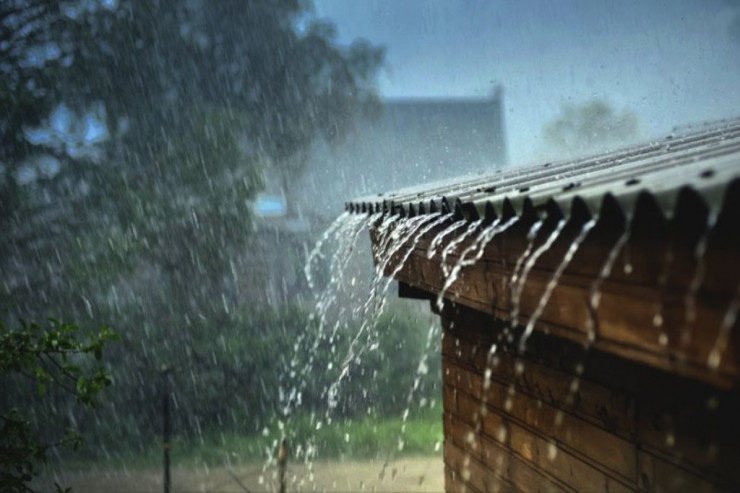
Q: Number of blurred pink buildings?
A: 0